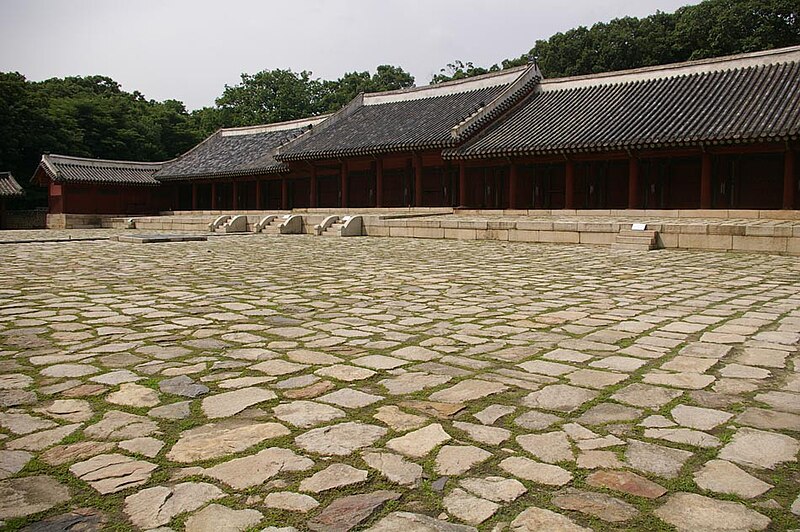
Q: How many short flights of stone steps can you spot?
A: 4